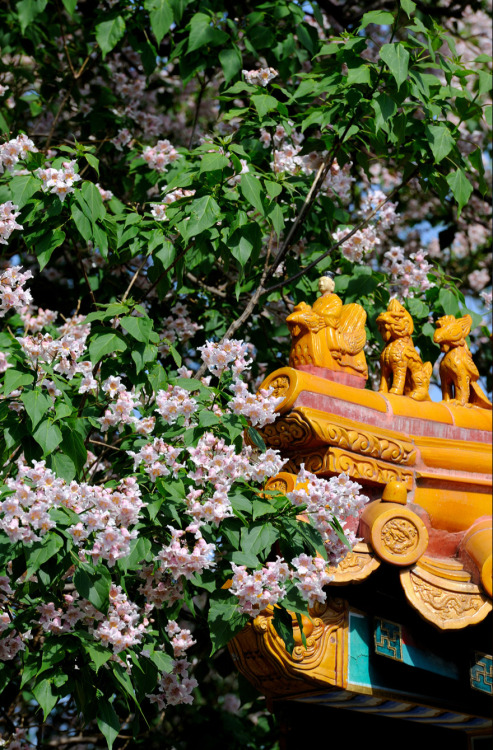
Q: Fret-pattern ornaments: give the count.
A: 2